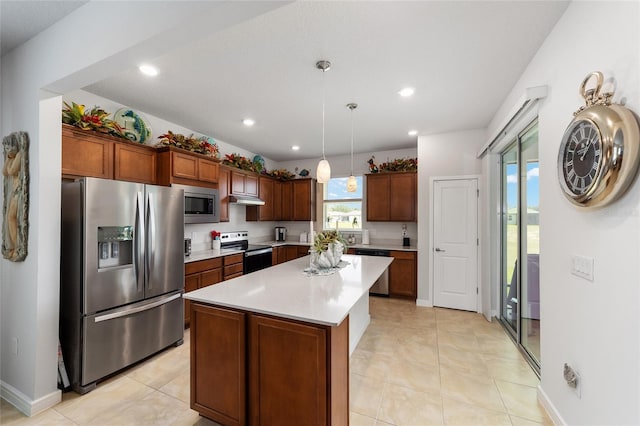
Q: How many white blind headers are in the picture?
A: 1